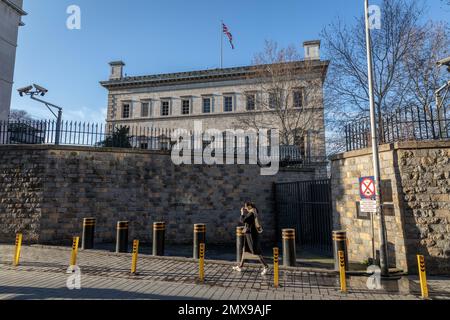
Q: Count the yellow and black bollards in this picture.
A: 14